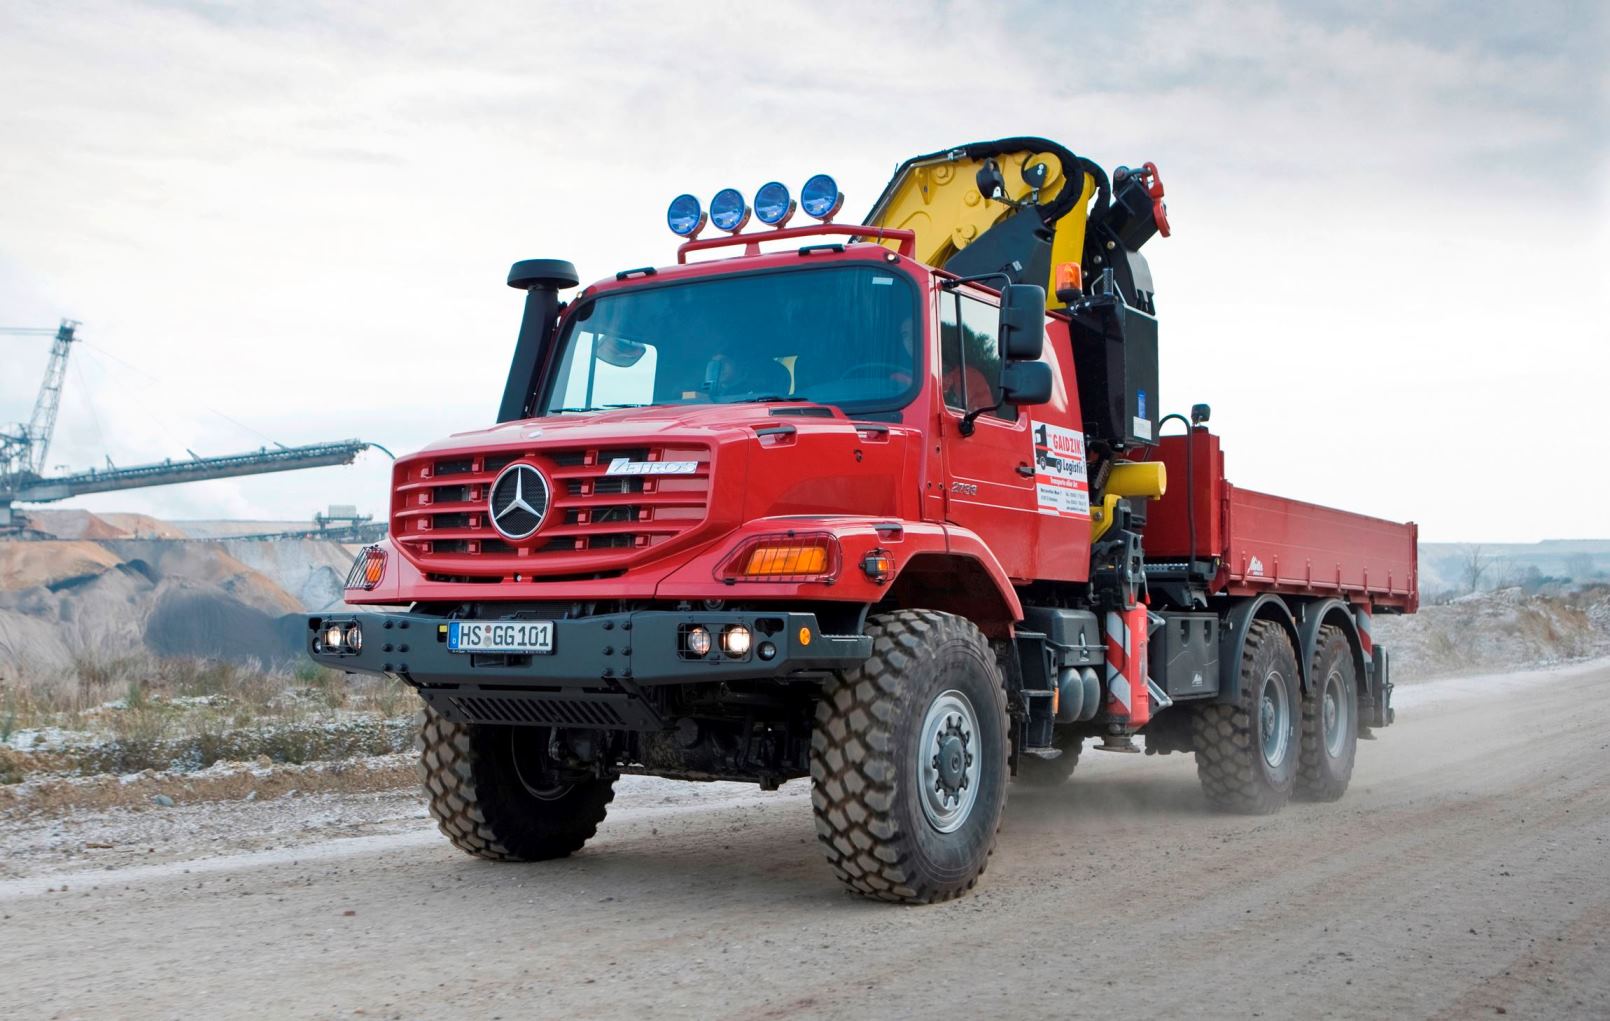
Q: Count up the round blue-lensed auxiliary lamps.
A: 4